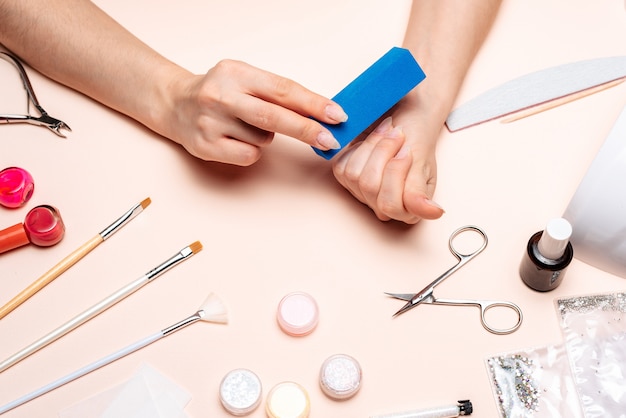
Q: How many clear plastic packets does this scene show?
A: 2